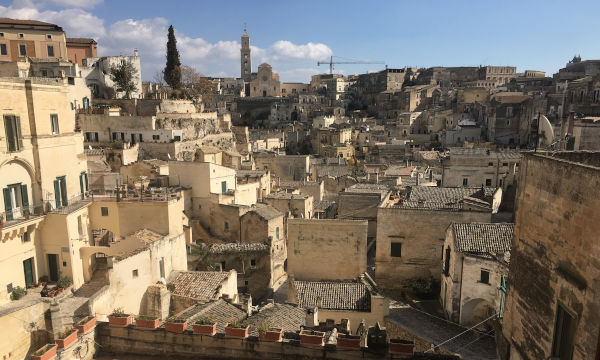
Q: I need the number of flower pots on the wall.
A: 12